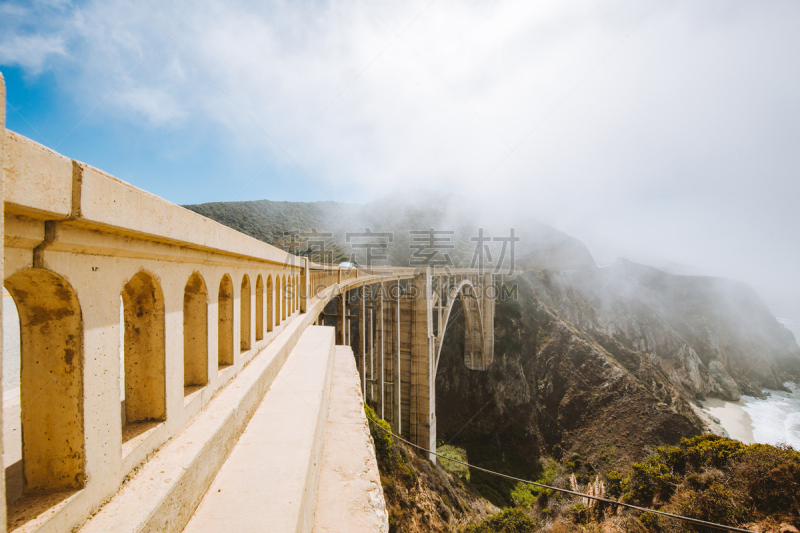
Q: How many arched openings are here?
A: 12